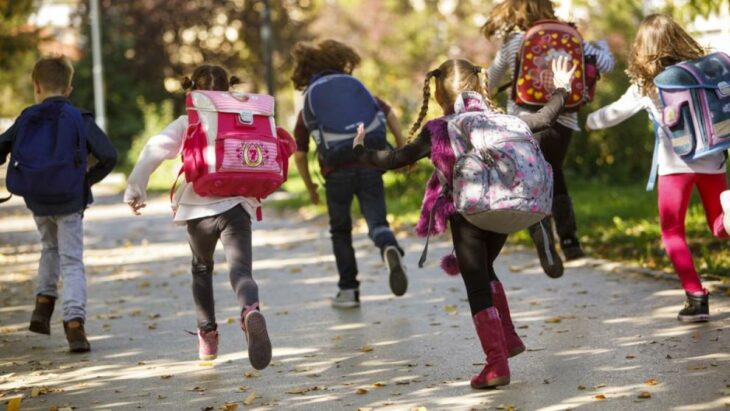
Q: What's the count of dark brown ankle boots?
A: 2